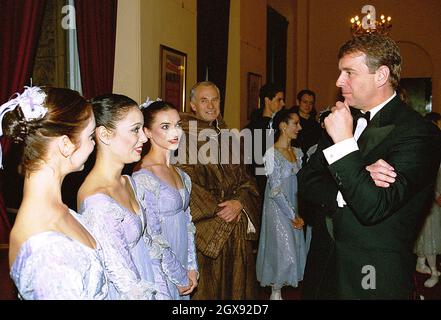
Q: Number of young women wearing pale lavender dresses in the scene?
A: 4